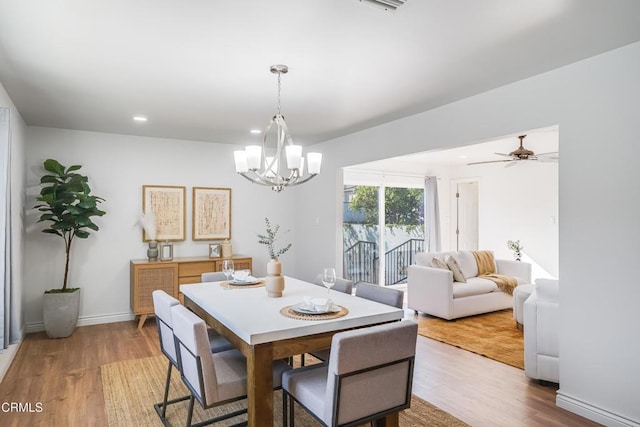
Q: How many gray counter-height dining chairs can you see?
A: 6